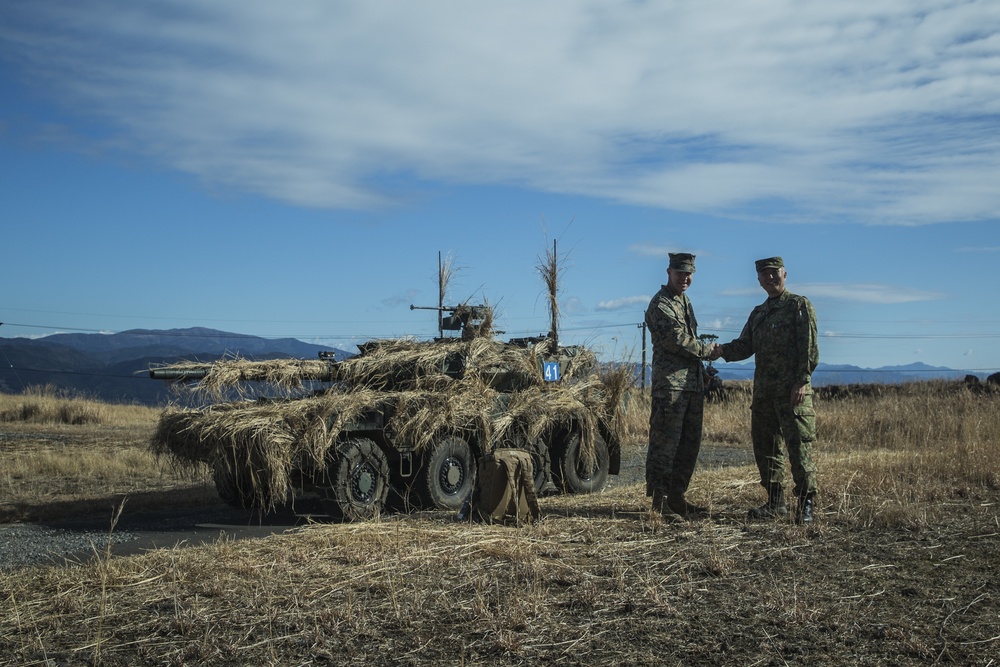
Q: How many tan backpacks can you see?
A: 1